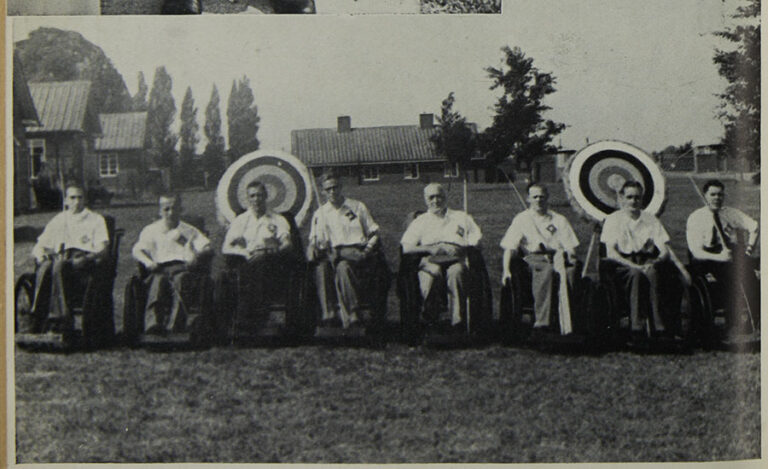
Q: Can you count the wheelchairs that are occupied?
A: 8